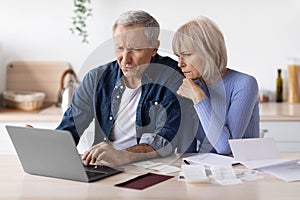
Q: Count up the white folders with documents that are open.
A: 1